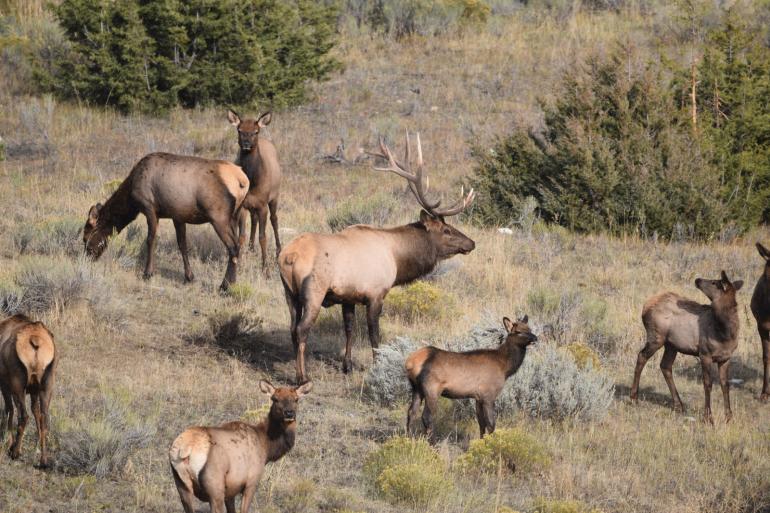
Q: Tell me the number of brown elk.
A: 8